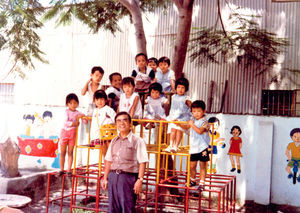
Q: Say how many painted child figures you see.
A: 5